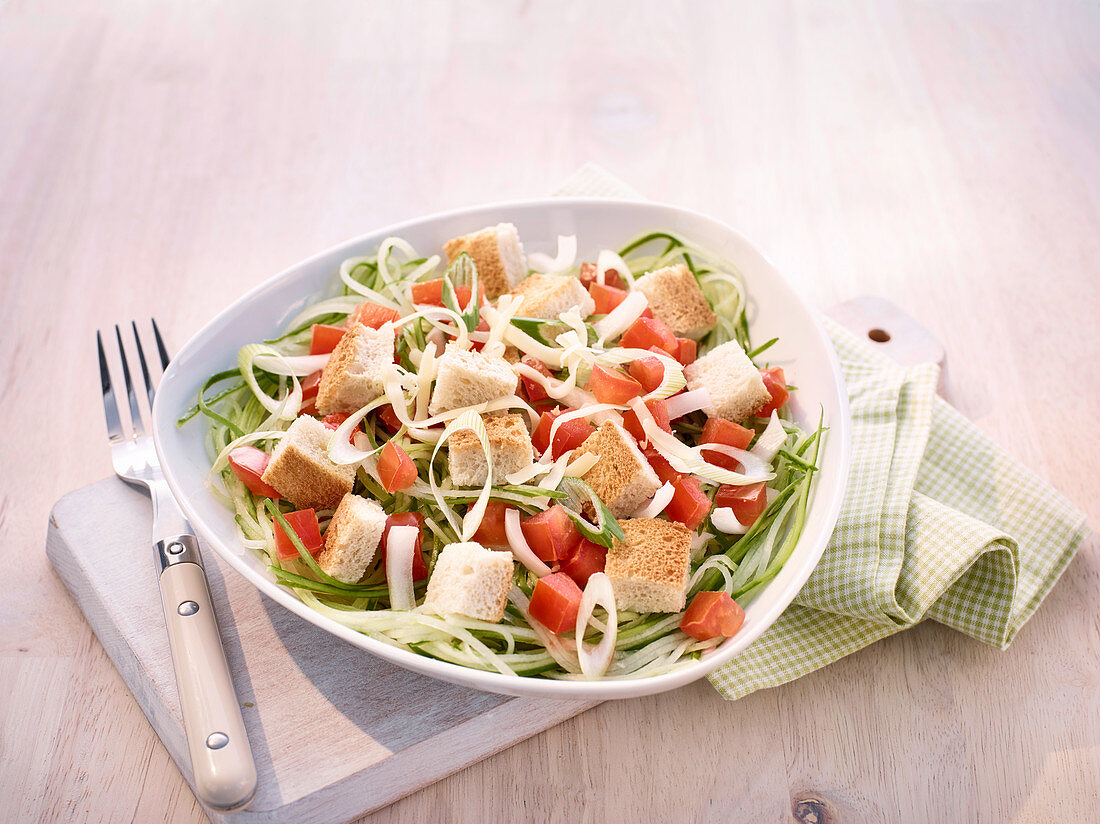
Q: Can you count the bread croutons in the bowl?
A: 12